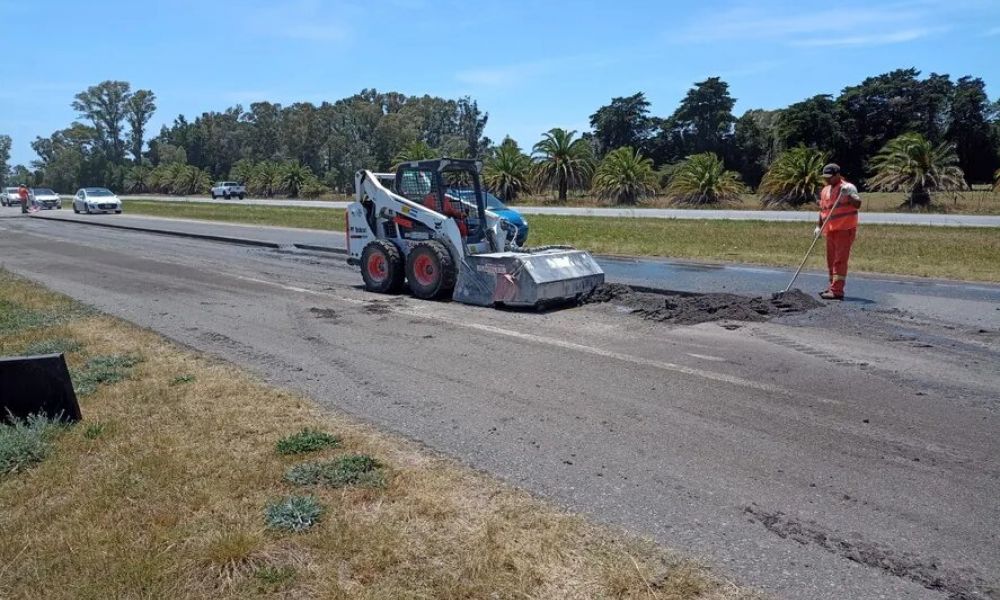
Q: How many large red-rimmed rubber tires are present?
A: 2